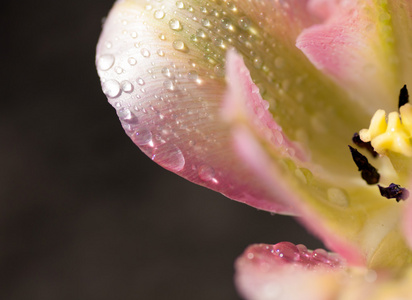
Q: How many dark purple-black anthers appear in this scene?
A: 4